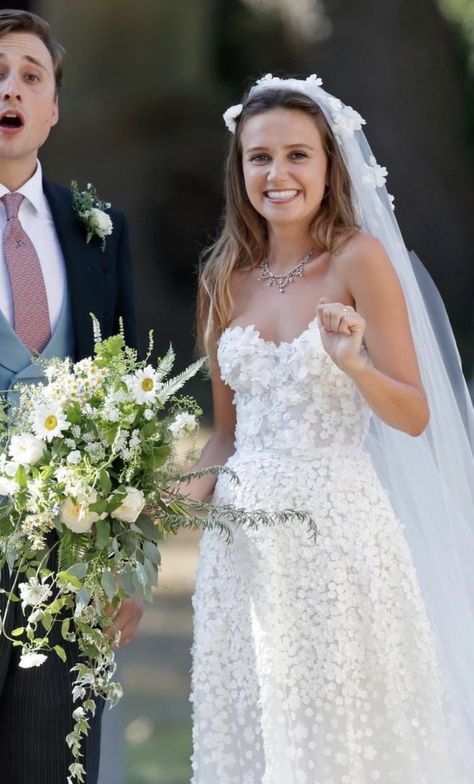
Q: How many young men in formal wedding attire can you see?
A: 1